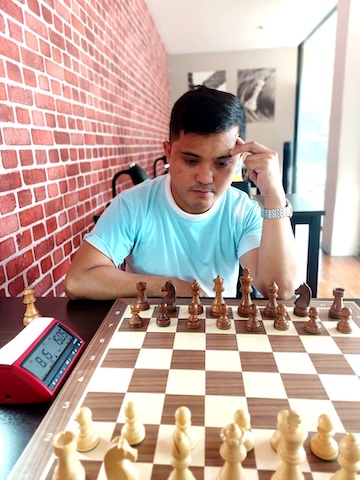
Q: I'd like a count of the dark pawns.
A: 8